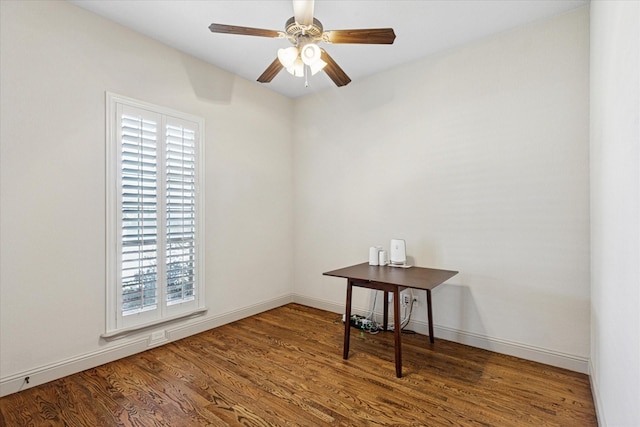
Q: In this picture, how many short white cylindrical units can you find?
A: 2